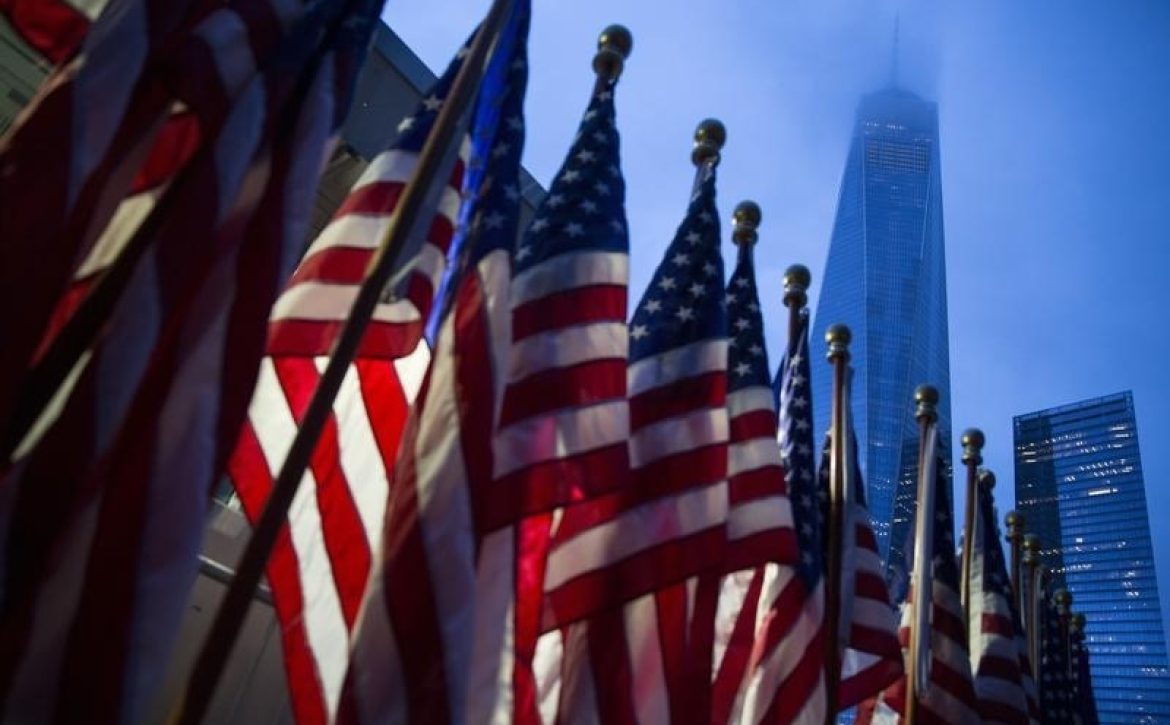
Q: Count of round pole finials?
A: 12